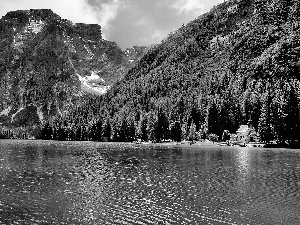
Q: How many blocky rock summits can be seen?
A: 2